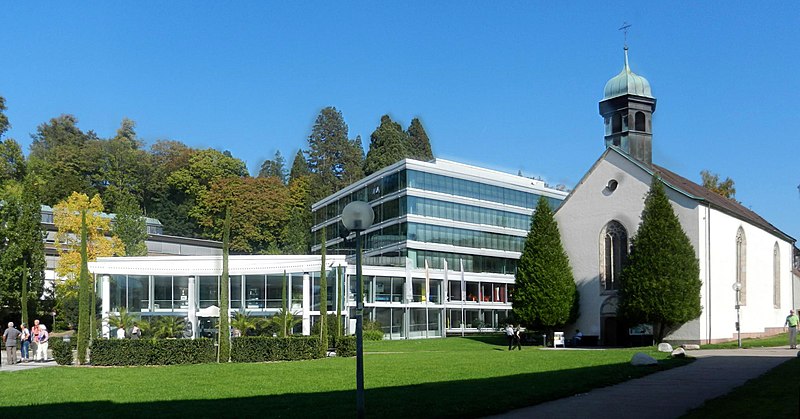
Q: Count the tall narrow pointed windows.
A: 3